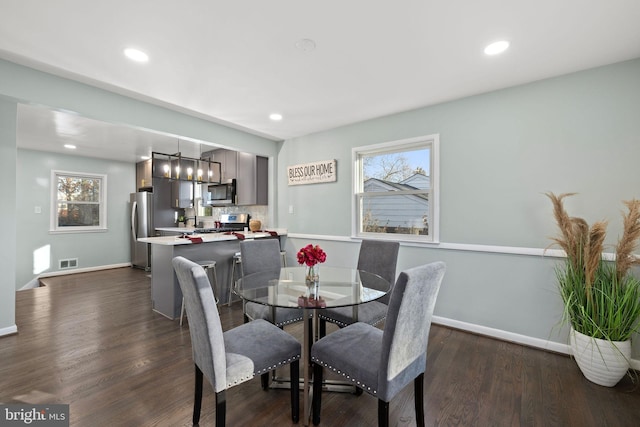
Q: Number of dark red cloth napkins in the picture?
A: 3